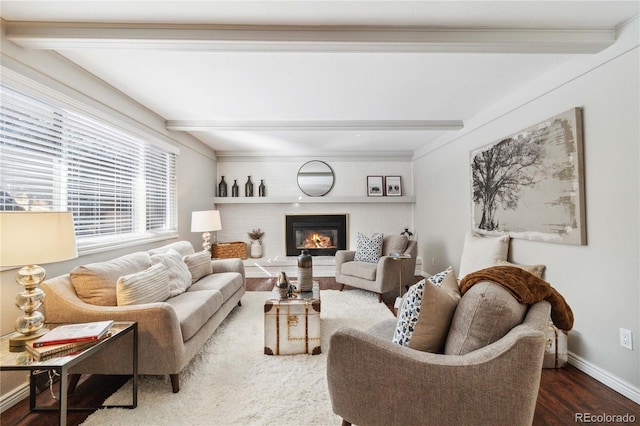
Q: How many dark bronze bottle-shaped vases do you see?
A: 4